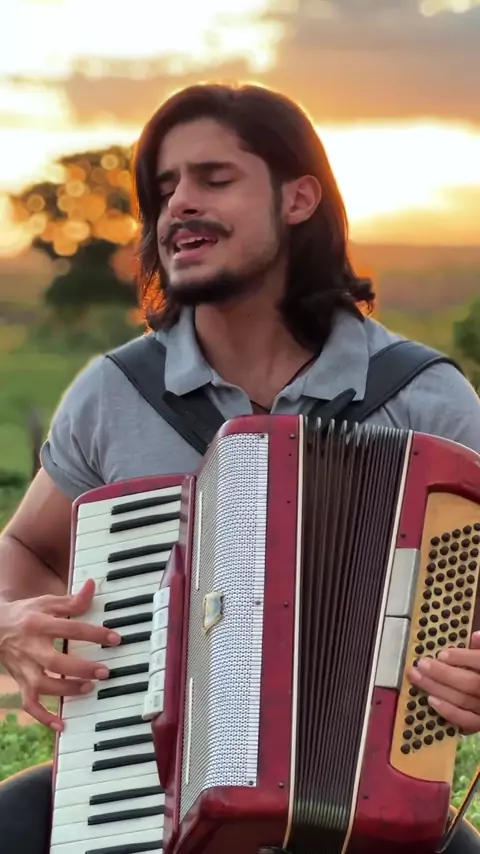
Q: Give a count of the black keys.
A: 15